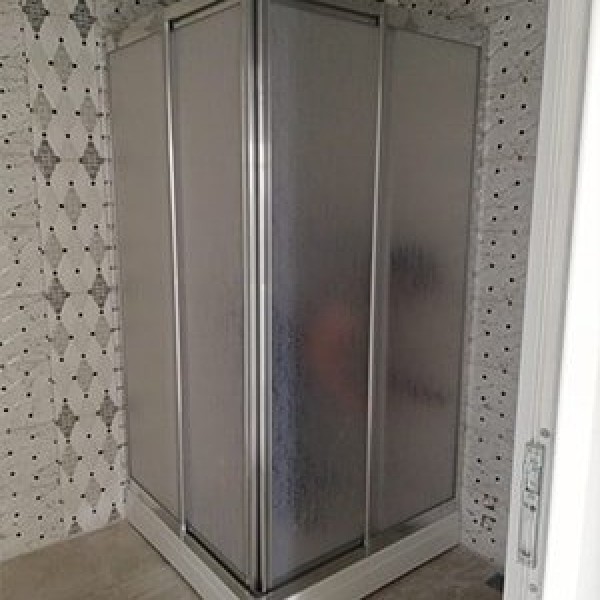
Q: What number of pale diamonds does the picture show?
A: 12